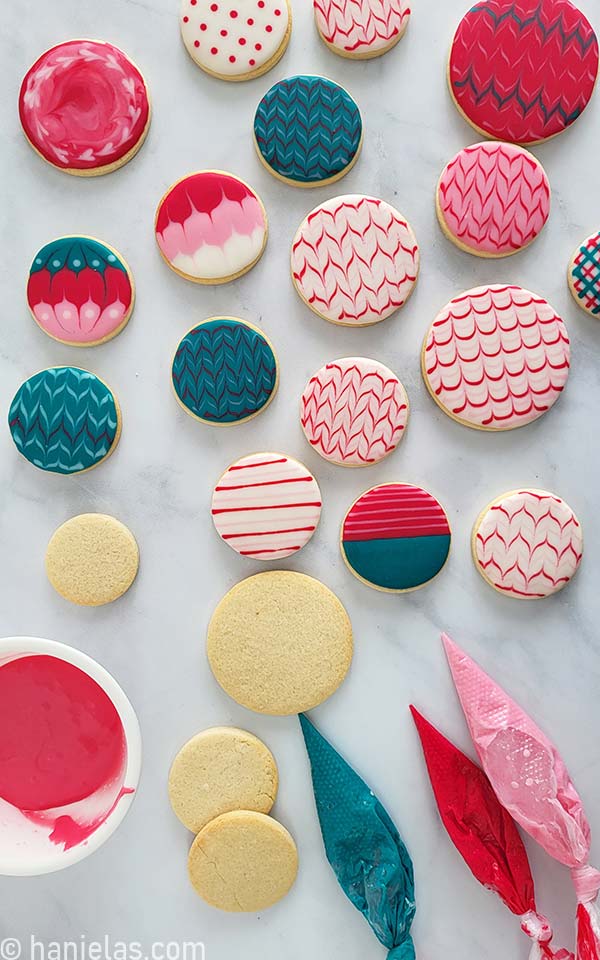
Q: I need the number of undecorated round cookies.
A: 4